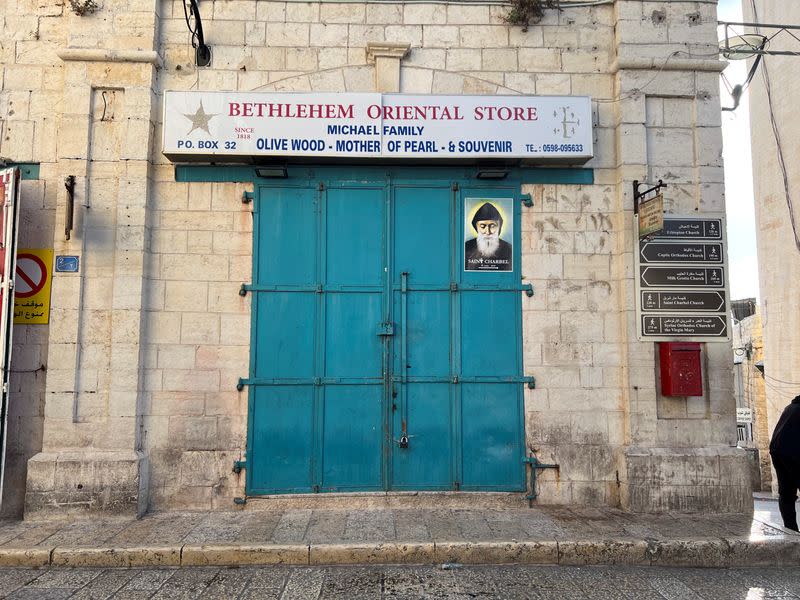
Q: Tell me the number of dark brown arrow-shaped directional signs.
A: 5